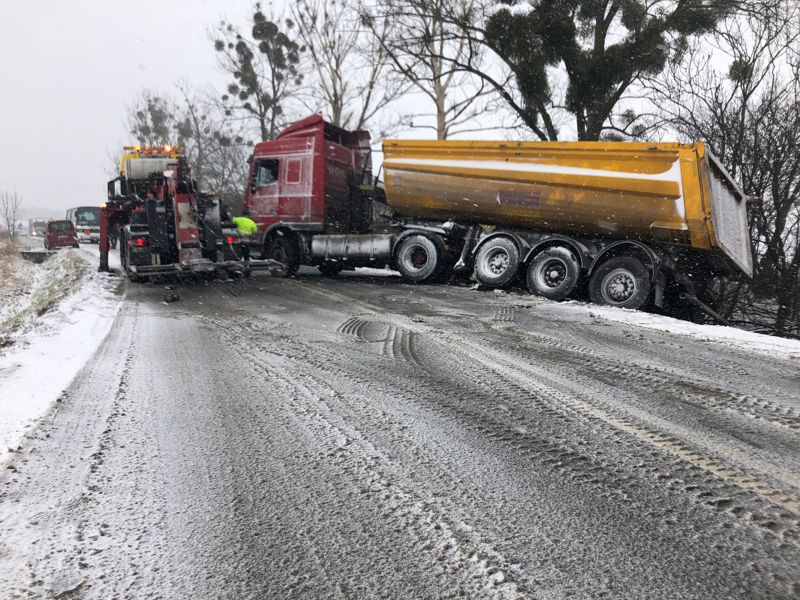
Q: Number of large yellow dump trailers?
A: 1